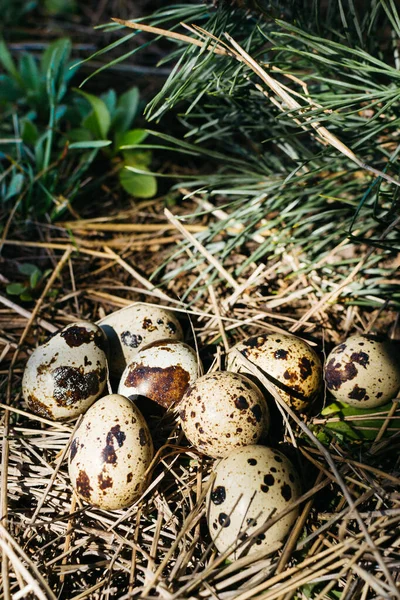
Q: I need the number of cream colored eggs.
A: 8